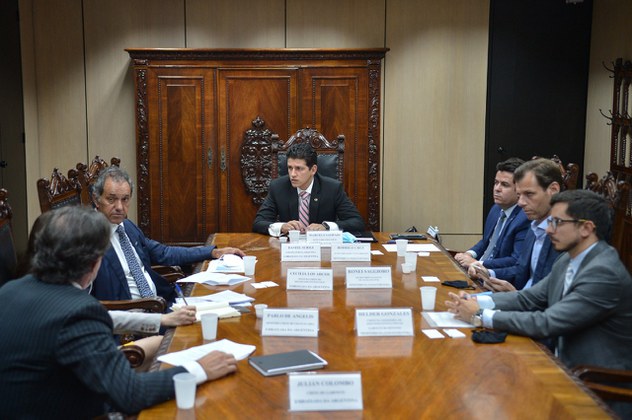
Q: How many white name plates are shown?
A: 8